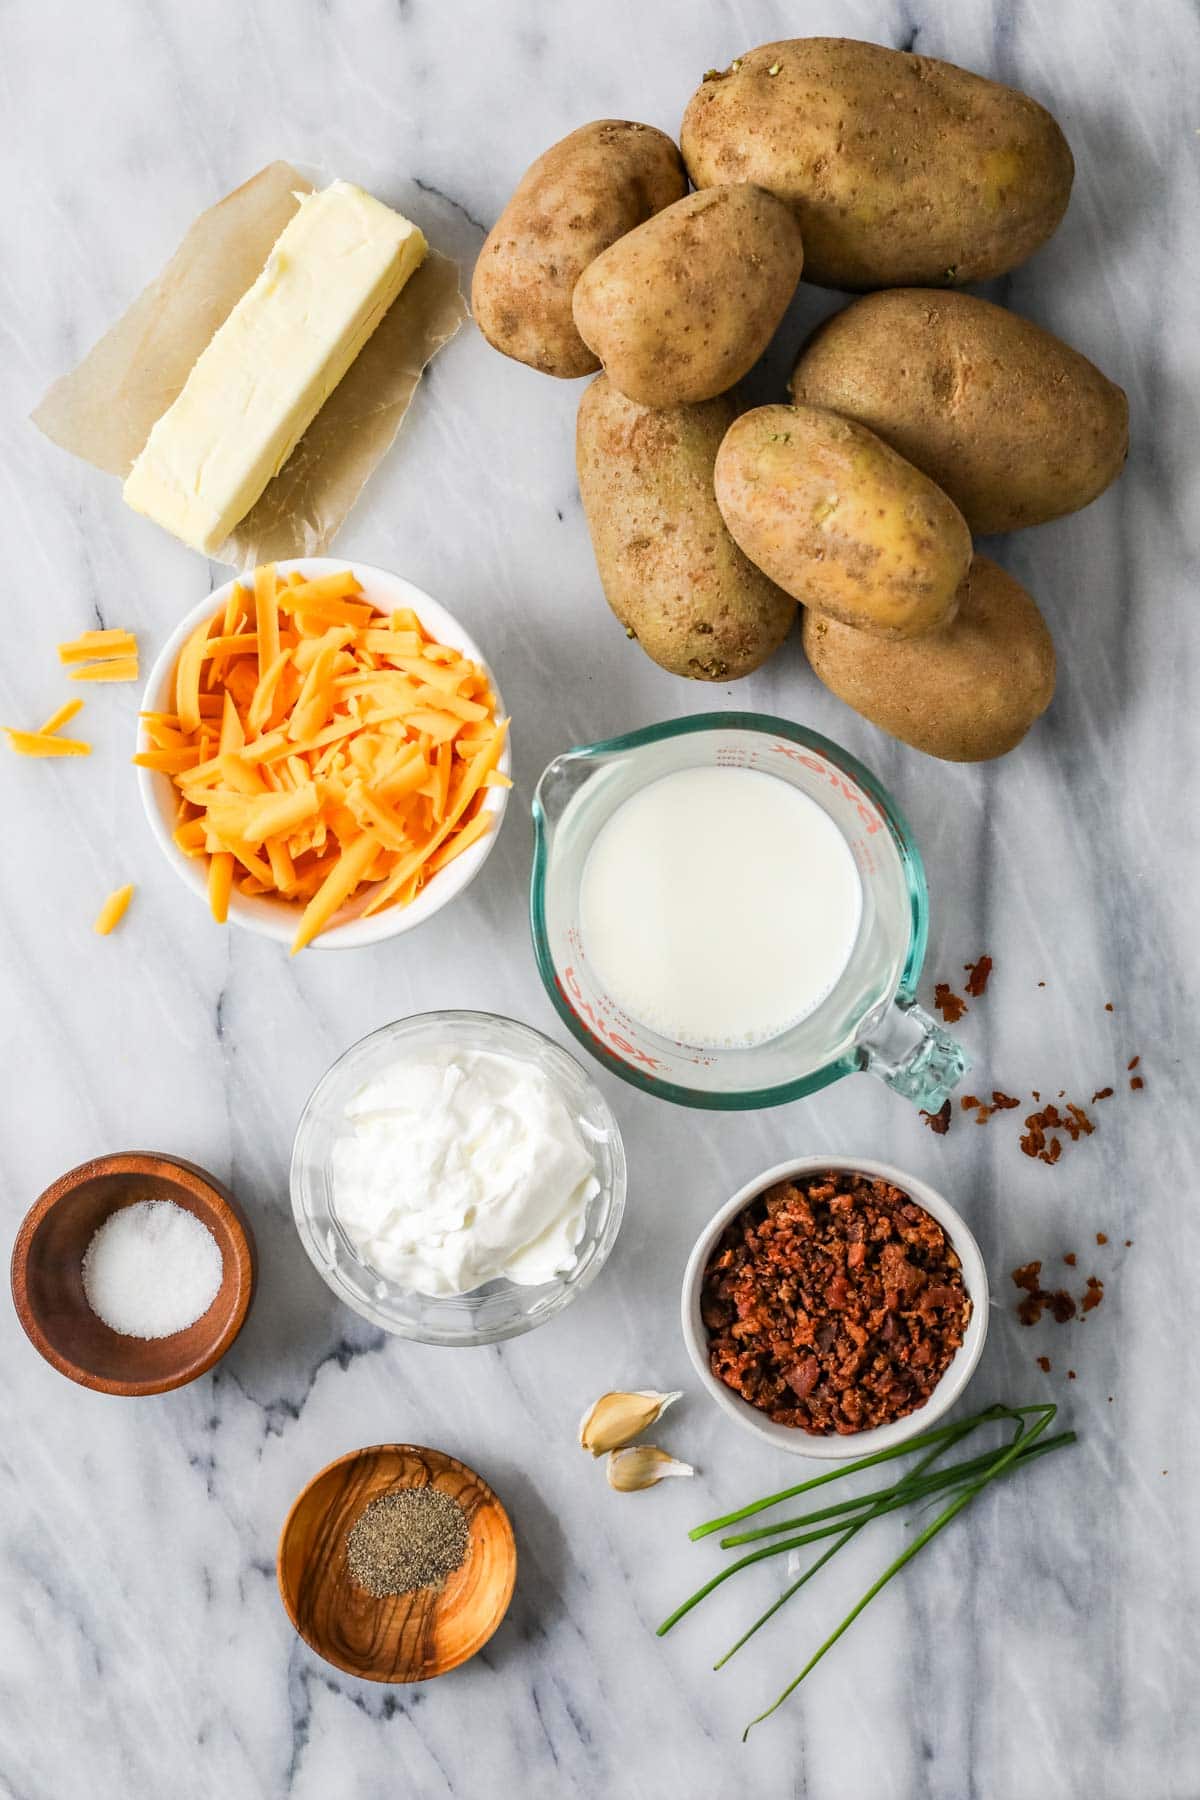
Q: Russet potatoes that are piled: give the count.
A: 7